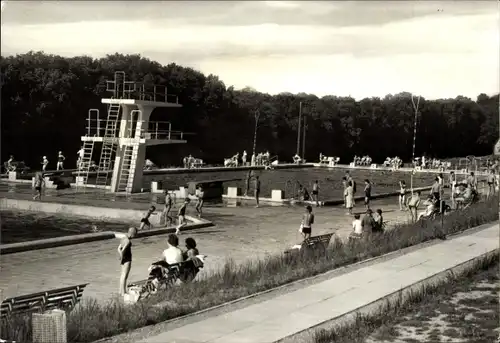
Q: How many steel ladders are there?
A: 3